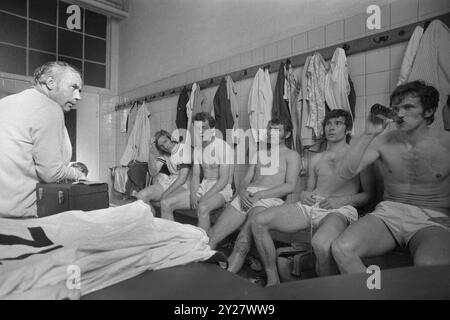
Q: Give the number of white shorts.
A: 5